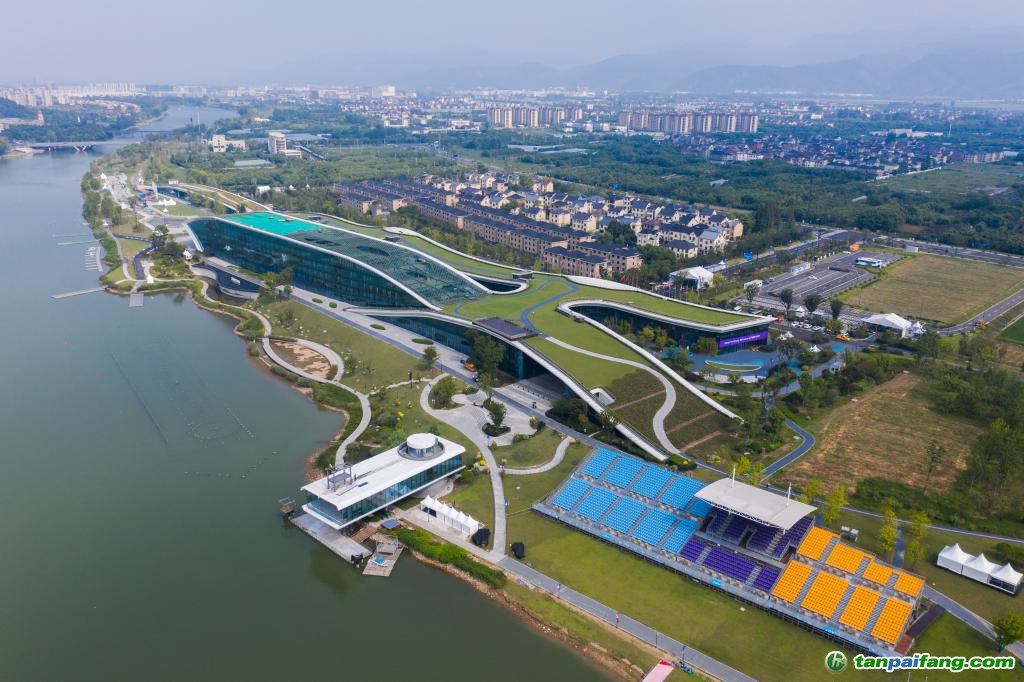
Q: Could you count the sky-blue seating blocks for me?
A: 10